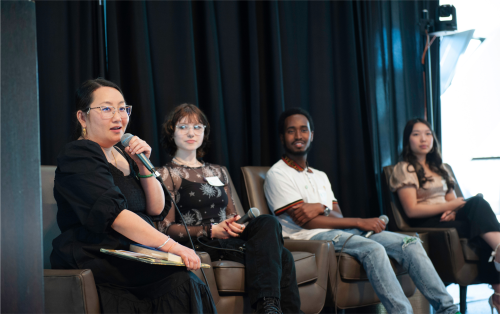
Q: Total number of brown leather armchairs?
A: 4